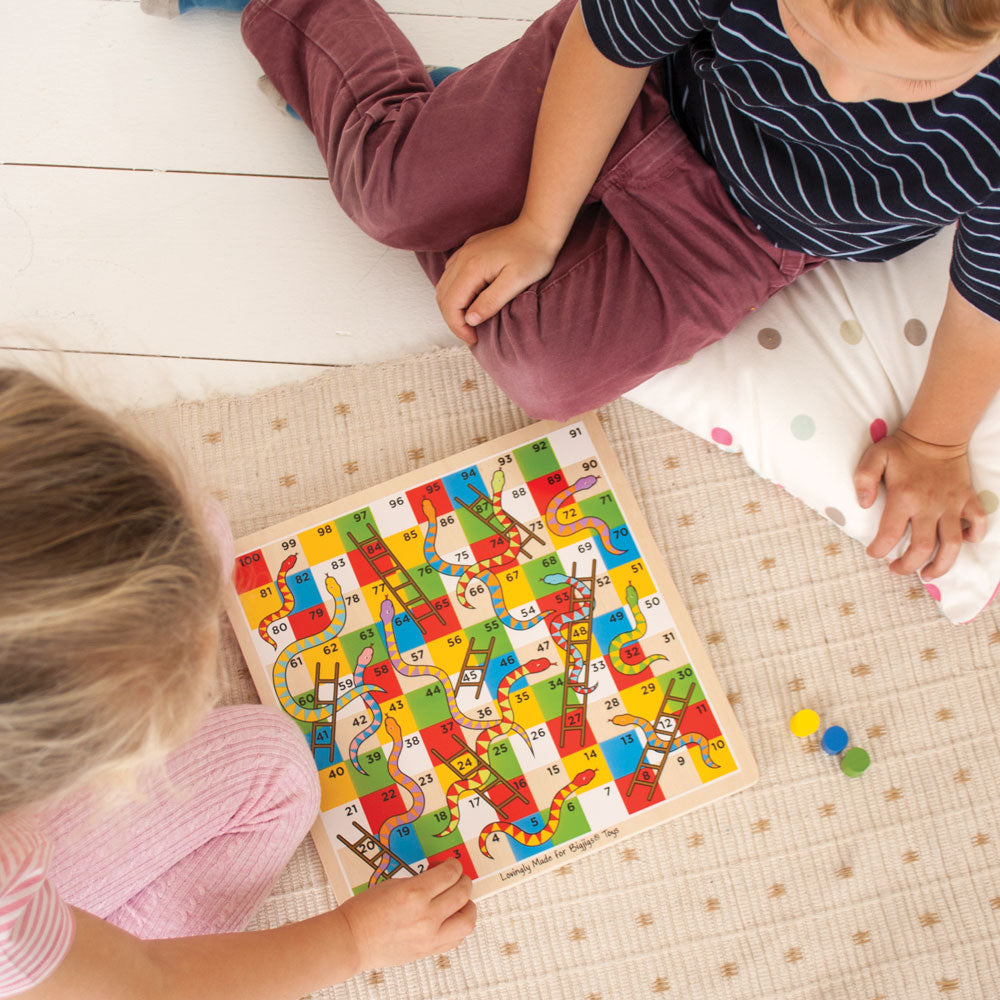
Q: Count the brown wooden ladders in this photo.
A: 8